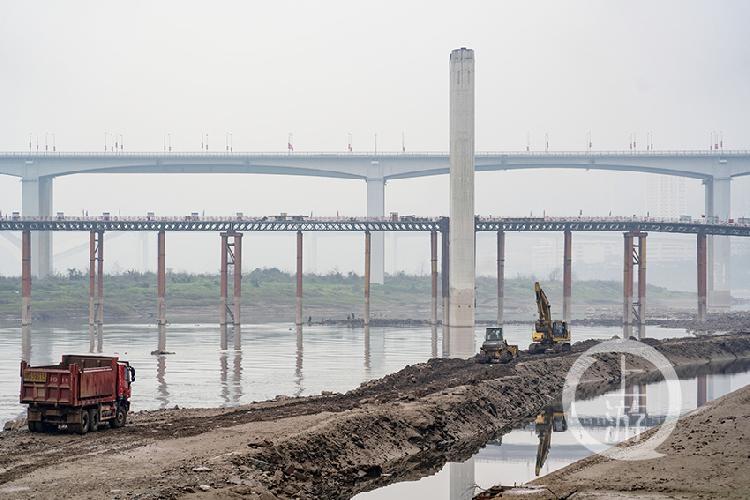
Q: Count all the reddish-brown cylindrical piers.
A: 14